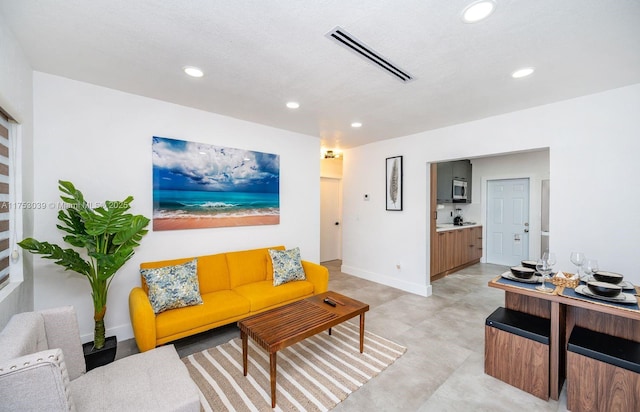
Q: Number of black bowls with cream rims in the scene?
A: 4